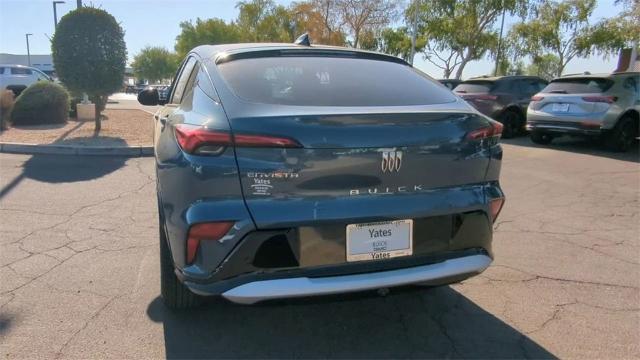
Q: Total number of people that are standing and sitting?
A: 0